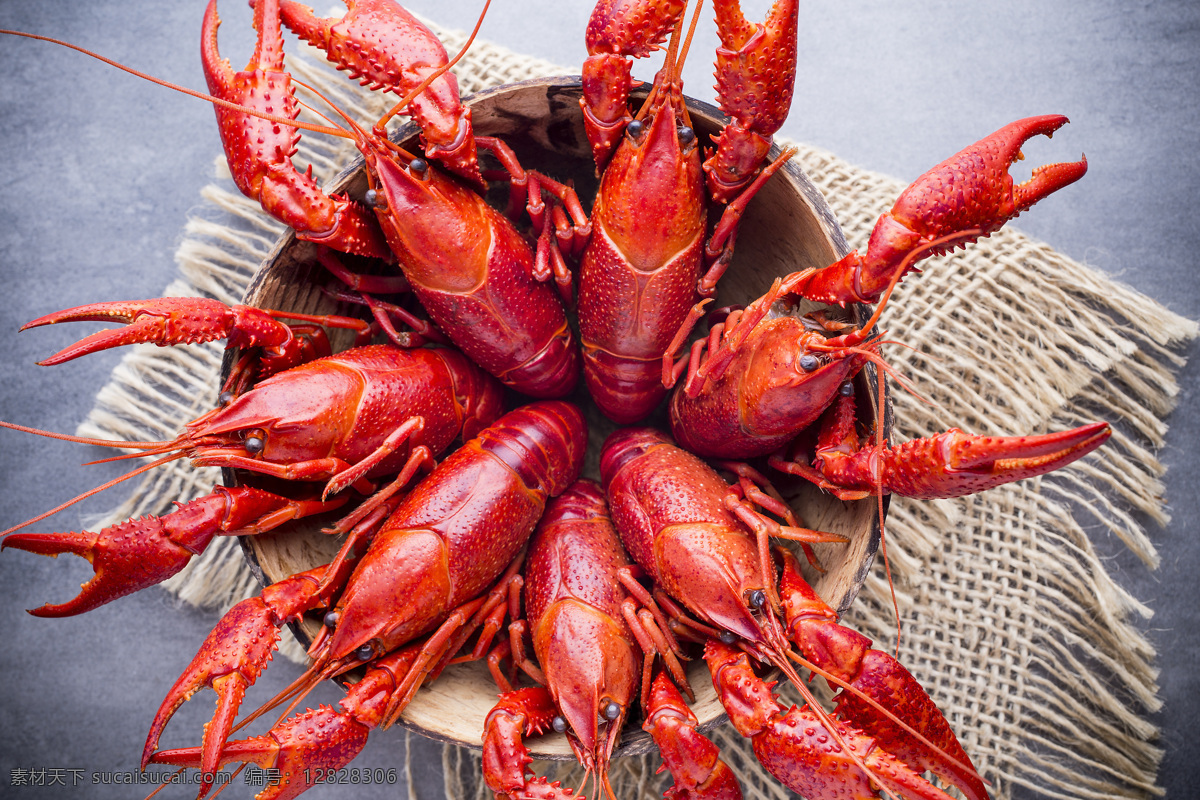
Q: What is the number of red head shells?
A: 7